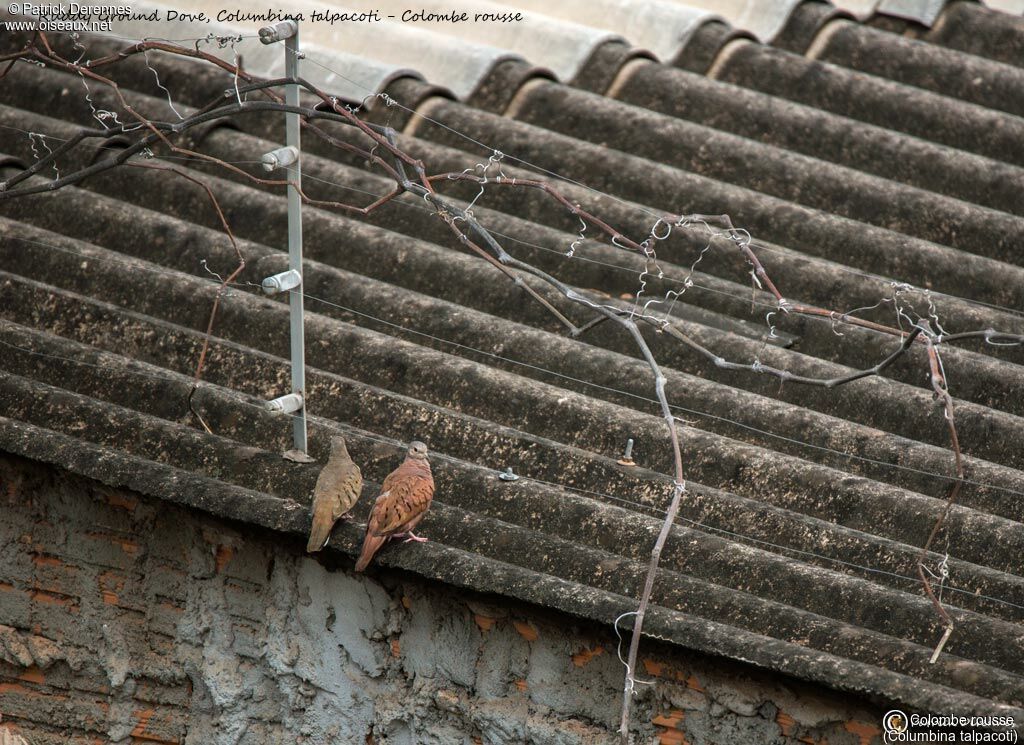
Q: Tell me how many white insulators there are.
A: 4